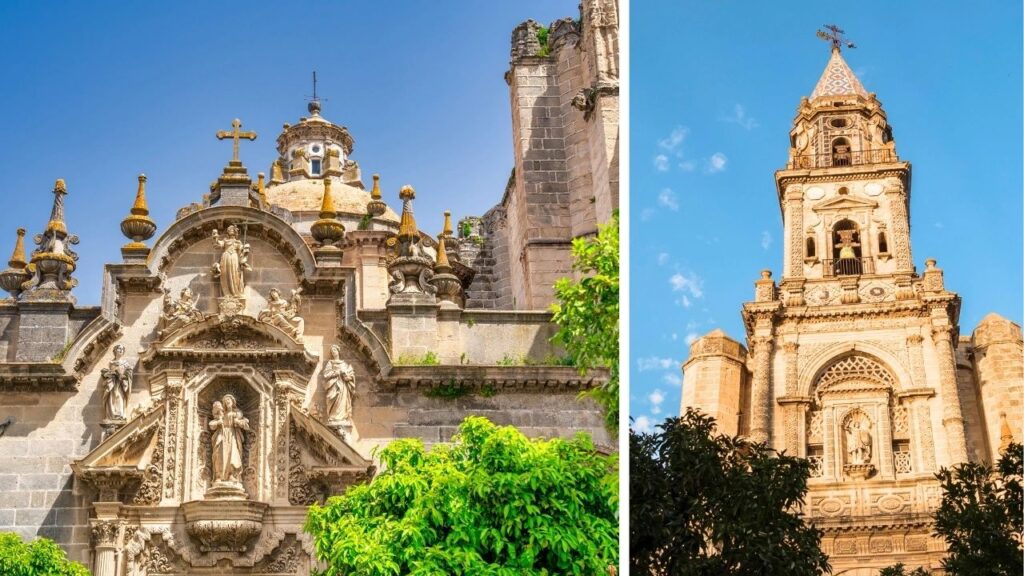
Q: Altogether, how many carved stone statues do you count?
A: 7